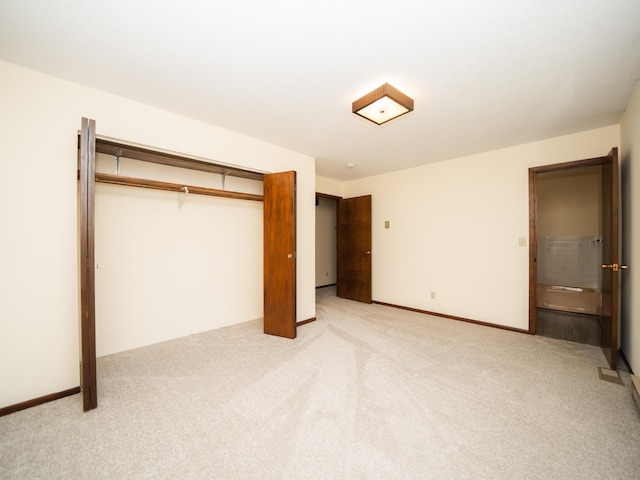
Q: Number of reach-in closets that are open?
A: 1